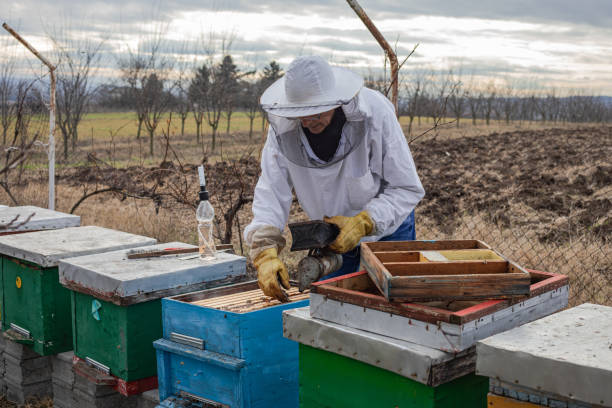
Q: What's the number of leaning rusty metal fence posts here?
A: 2